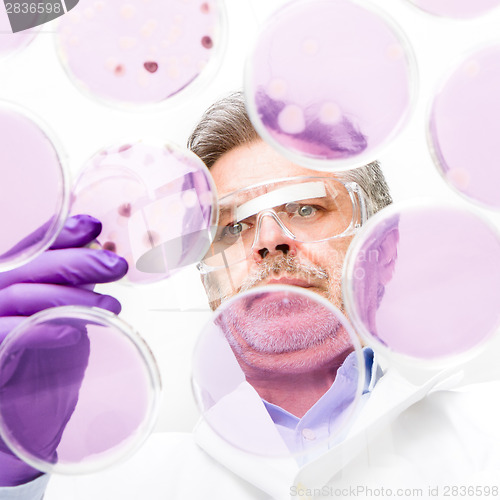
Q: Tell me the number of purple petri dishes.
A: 10